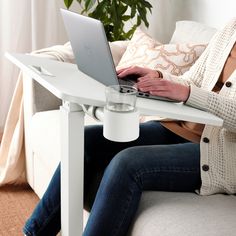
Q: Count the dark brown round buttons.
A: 3